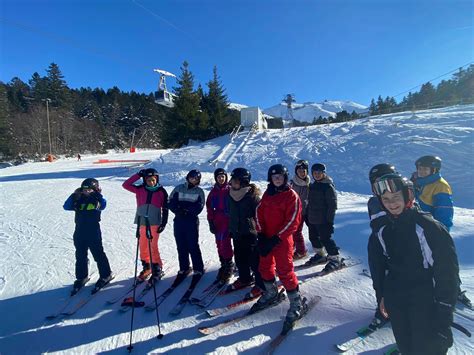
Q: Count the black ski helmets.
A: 11